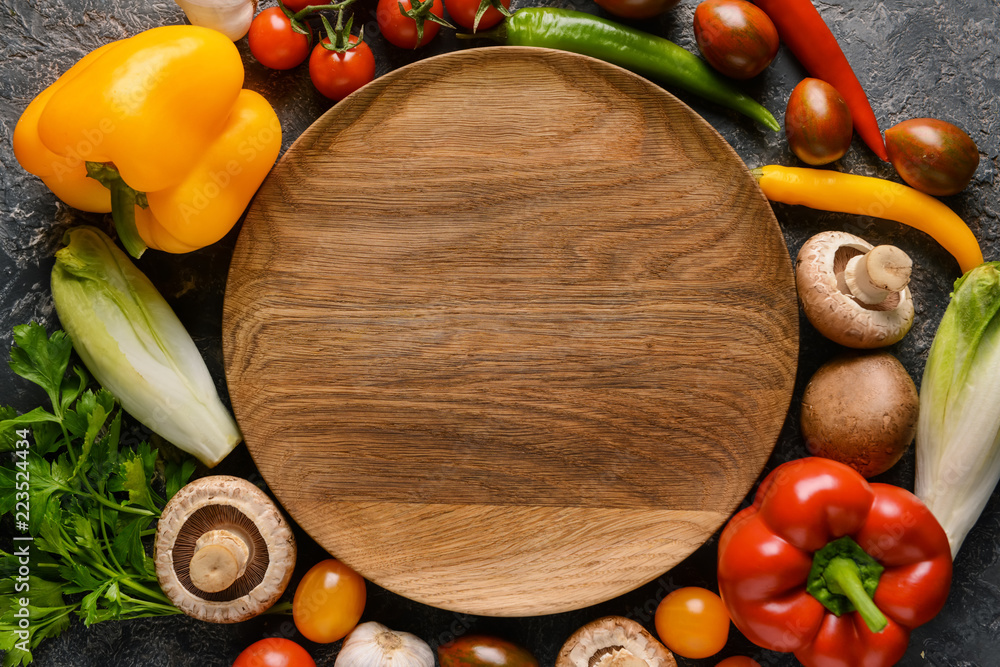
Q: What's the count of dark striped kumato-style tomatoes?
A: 5